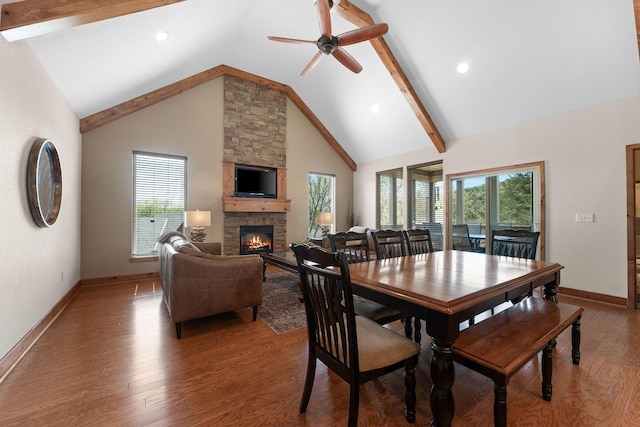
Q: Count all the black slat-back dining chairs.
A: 5